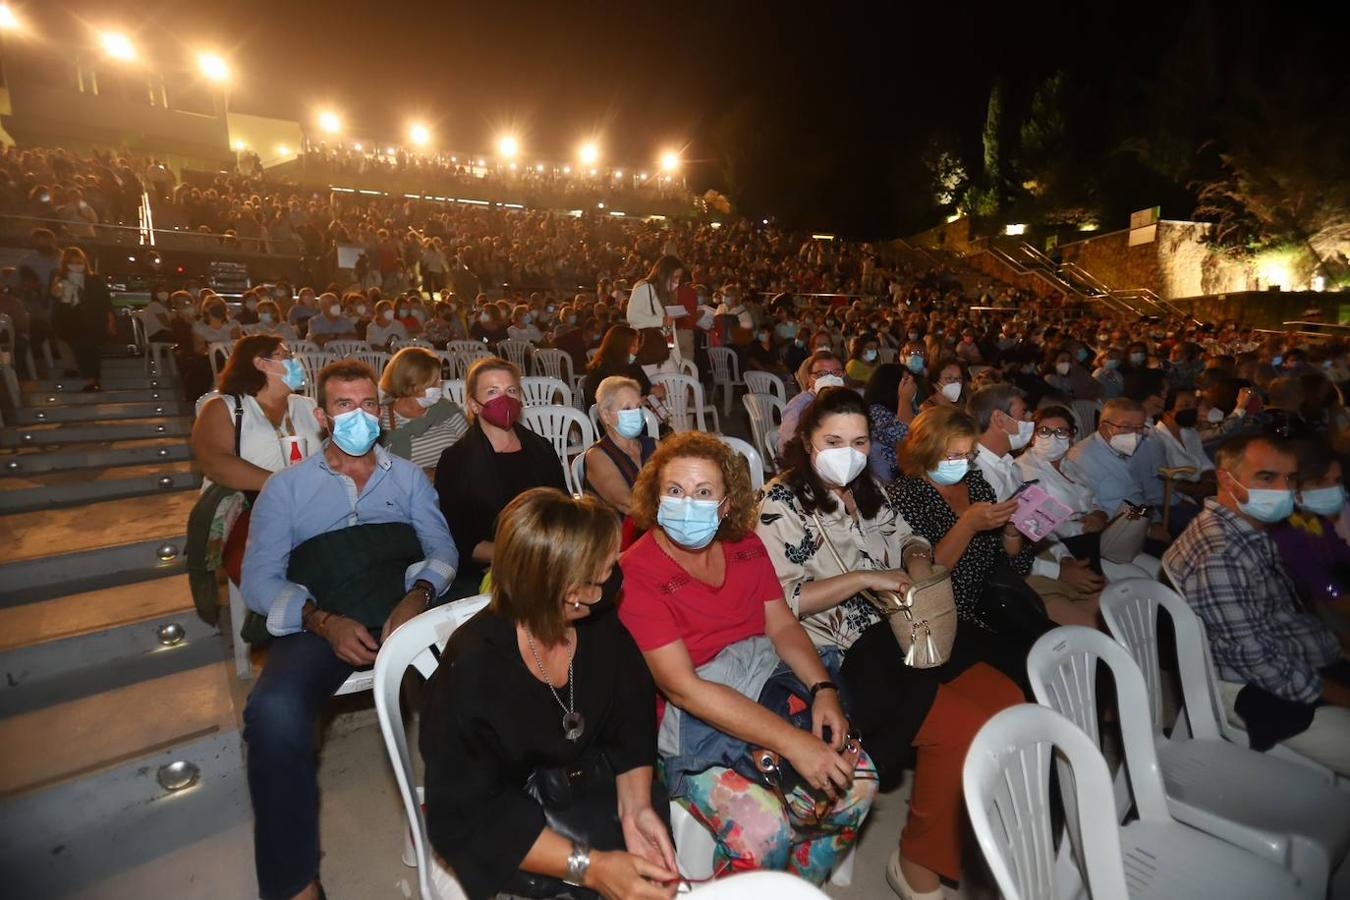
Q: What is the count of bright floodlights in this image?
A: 8